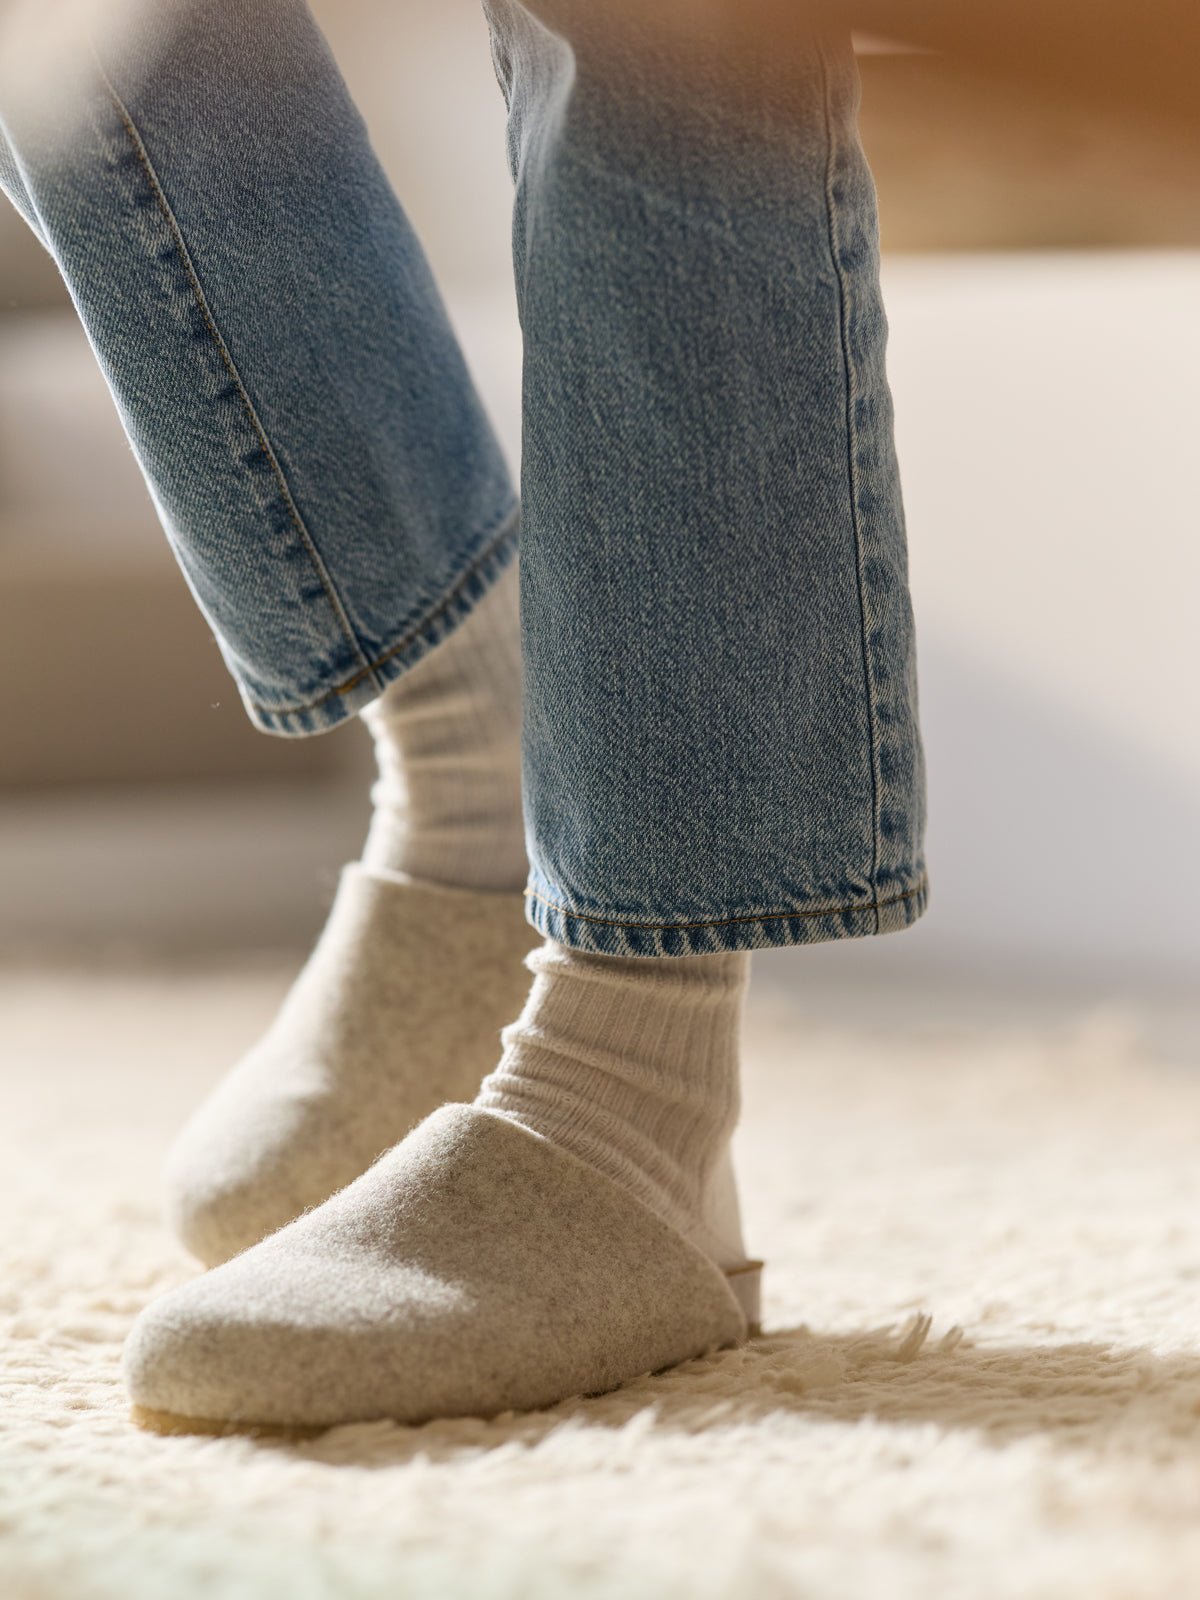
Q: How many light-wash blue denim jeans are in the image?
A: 1